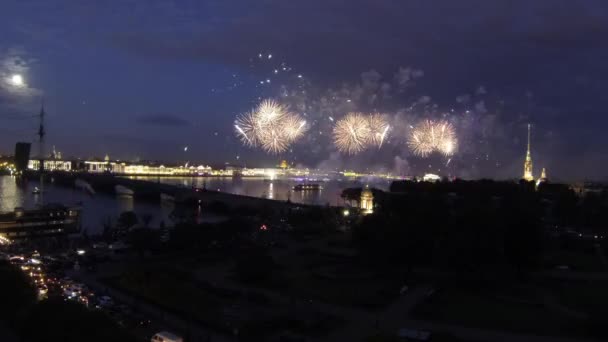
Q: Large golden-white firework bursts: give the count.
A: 3